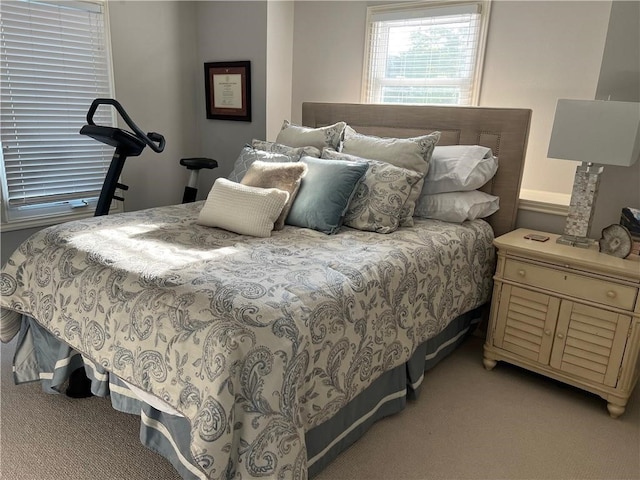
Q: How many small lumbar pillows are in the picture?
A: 1